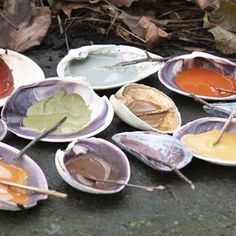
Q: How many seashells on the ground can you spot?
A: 11